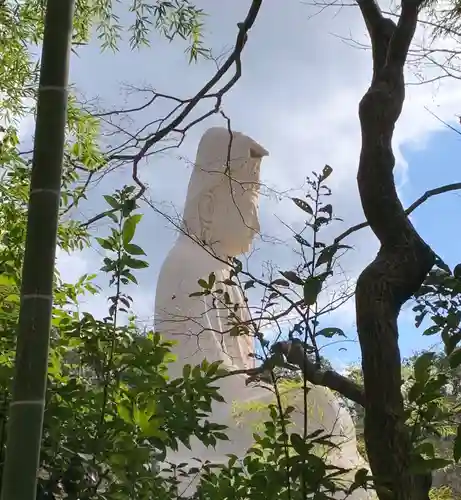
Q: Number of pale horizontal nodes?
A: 4